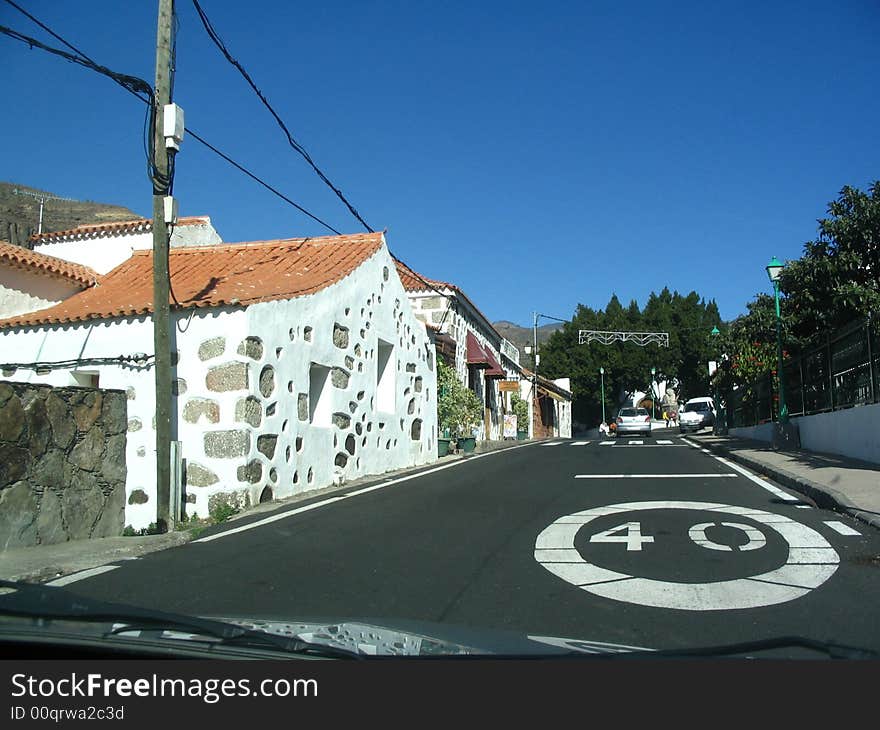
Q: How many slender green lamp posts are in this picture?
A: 4